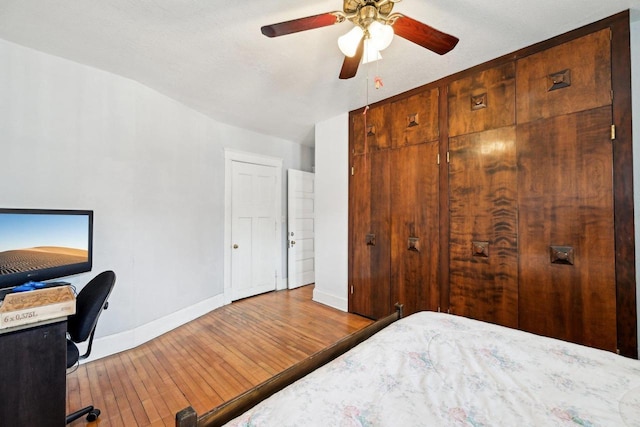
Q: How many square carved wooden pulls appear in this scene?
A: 8